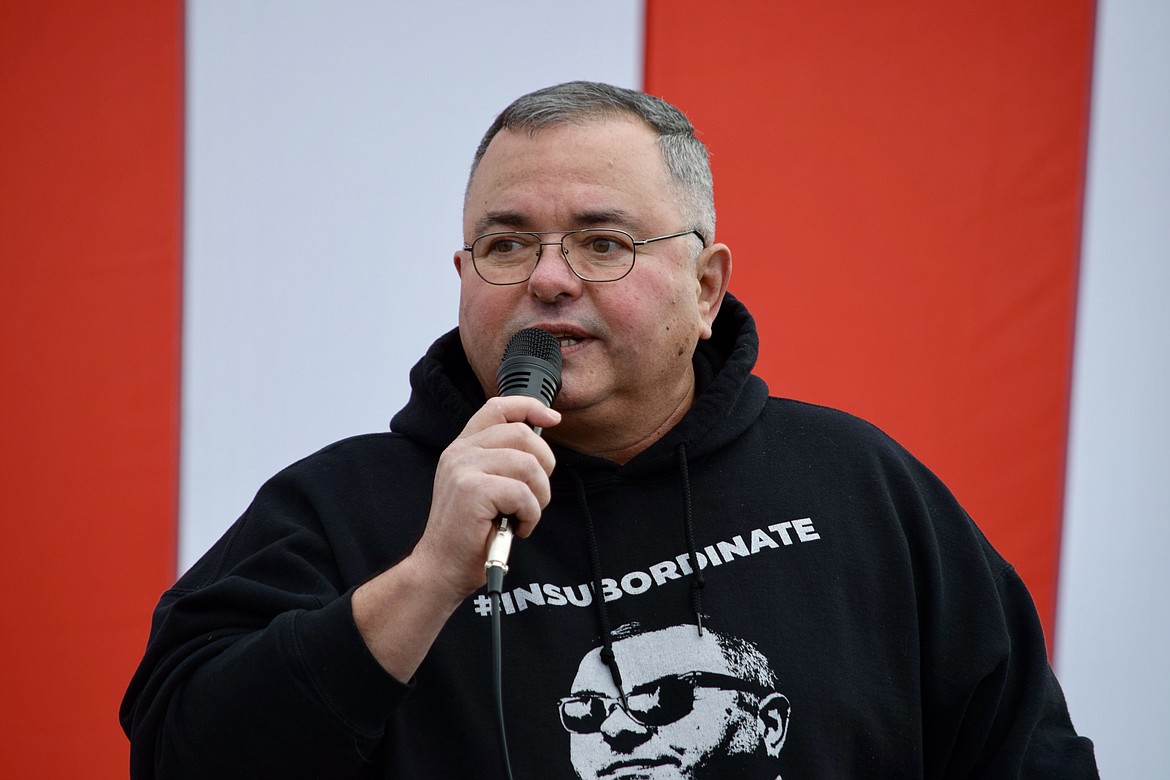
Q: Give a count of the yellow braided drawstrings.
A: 0